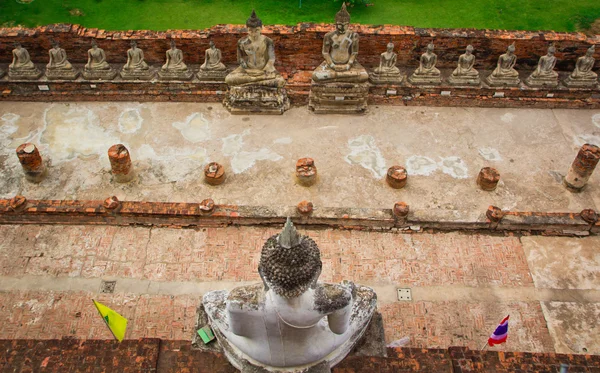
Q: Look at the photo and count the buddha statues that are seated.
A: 15